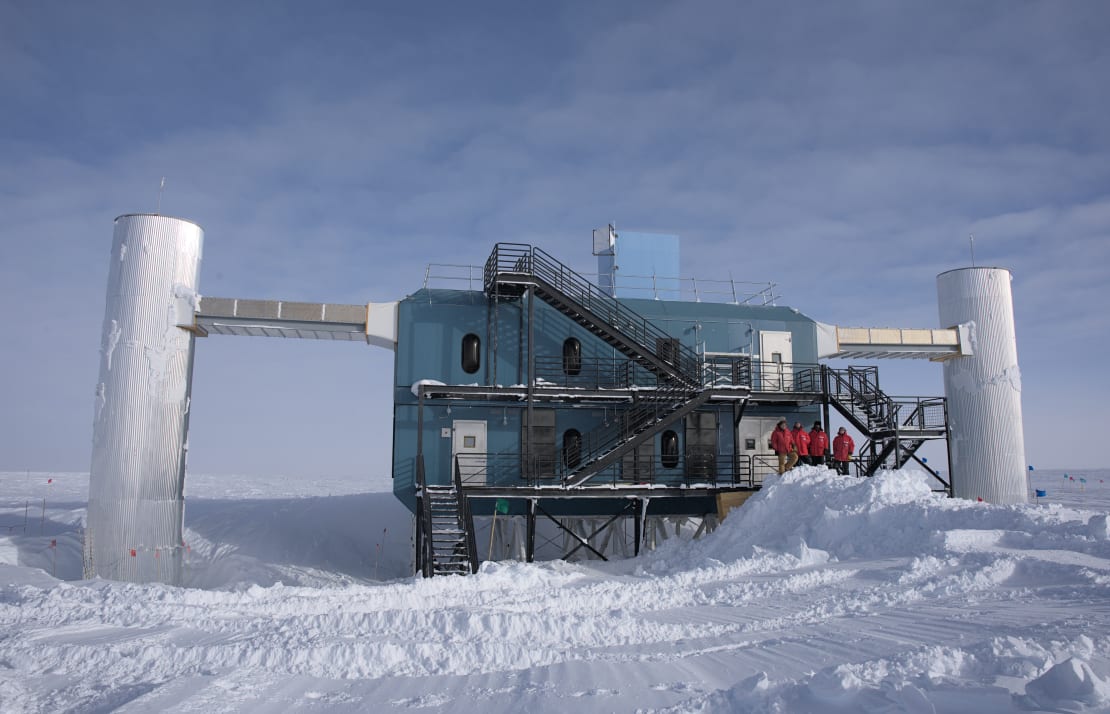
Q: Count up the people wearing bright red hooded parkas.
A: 4